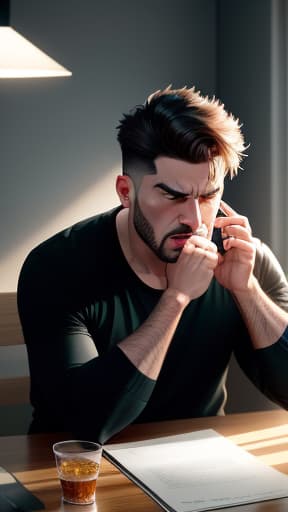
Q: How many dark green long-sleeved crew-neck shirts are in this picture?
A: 1